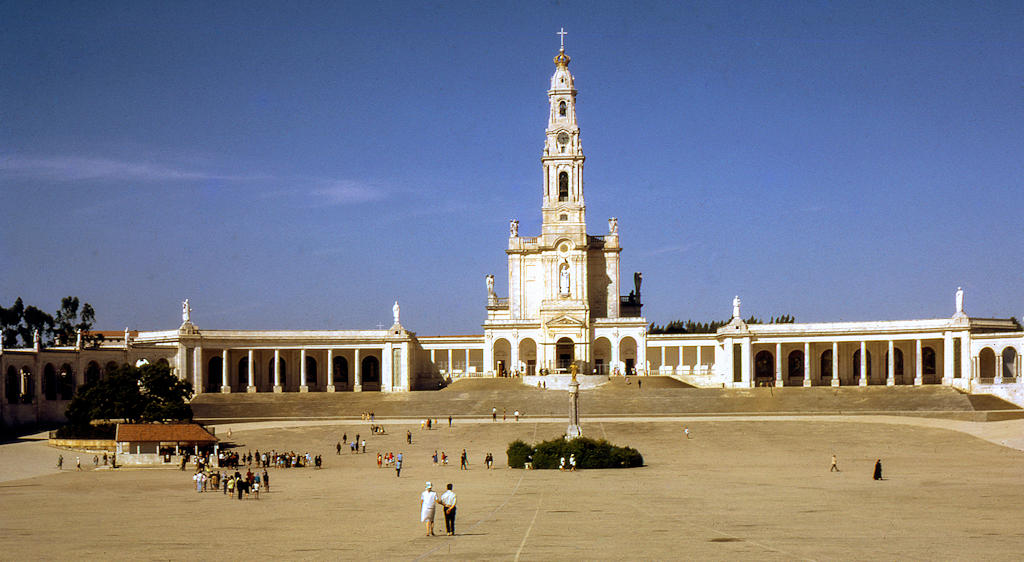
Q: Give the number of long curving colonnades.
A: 2